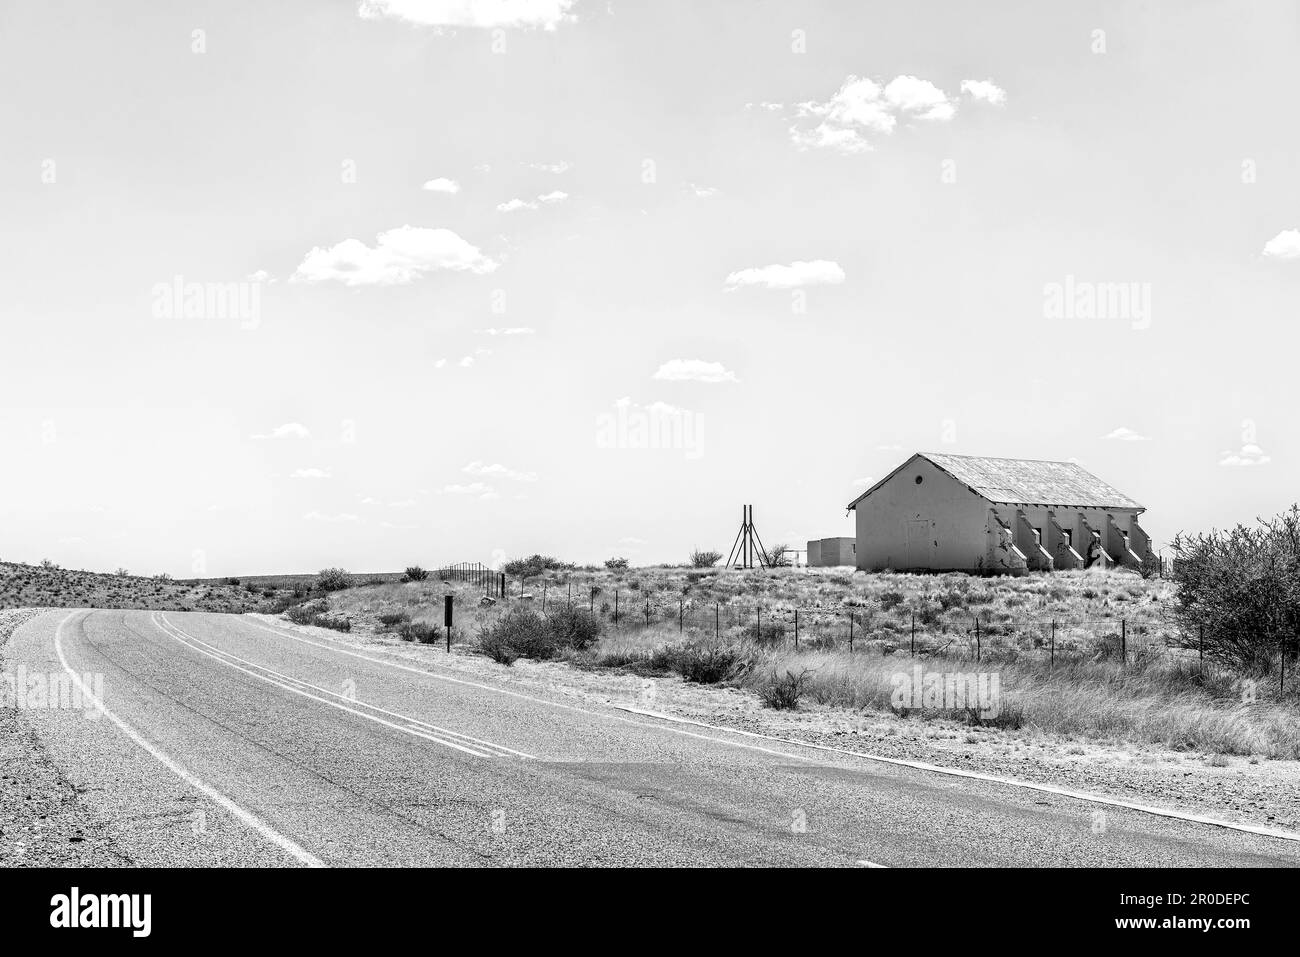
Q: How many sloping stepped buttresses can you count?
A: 6